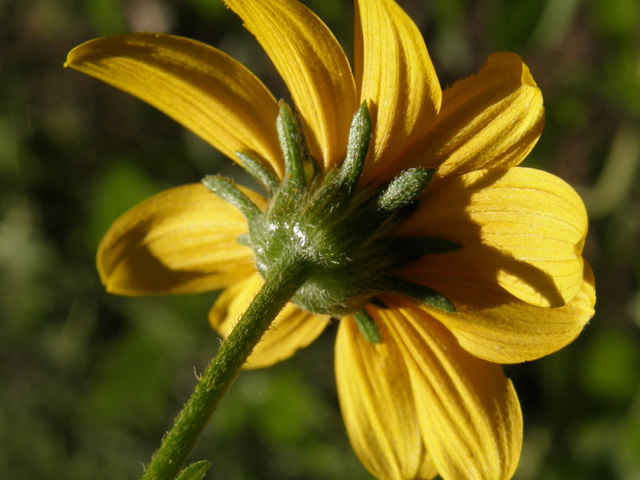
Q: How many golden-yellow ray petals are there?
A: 10